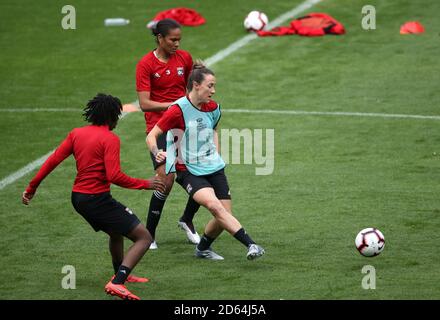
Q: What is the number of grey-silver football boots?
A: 2